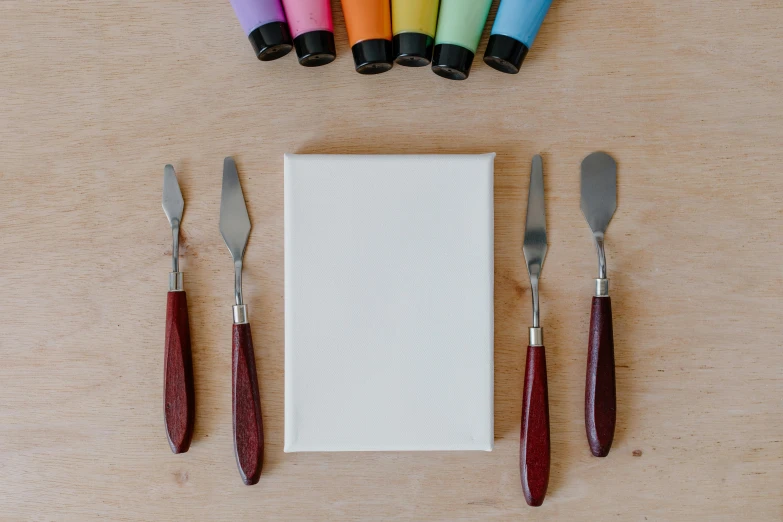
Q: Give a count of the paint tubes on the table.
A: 6